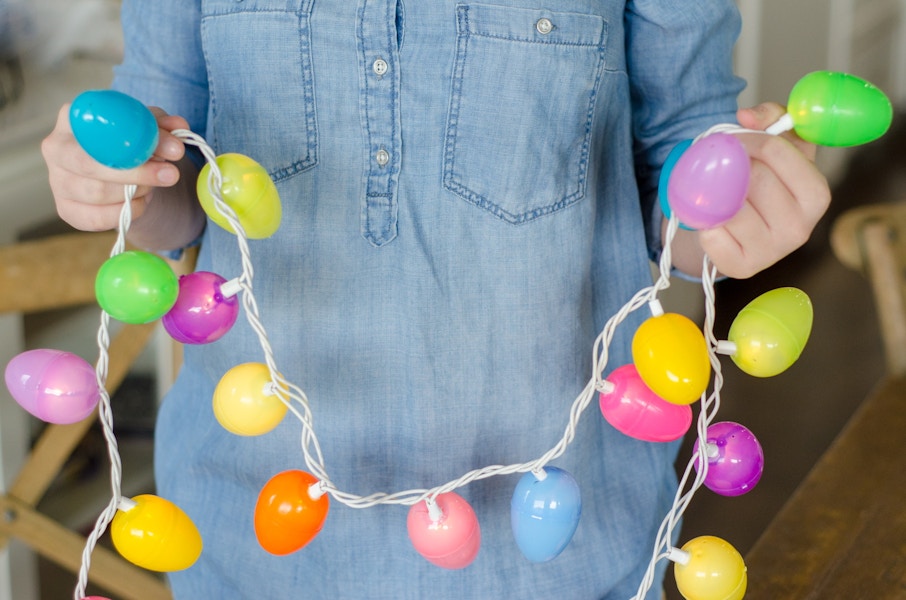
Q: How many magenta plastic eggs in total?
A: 2